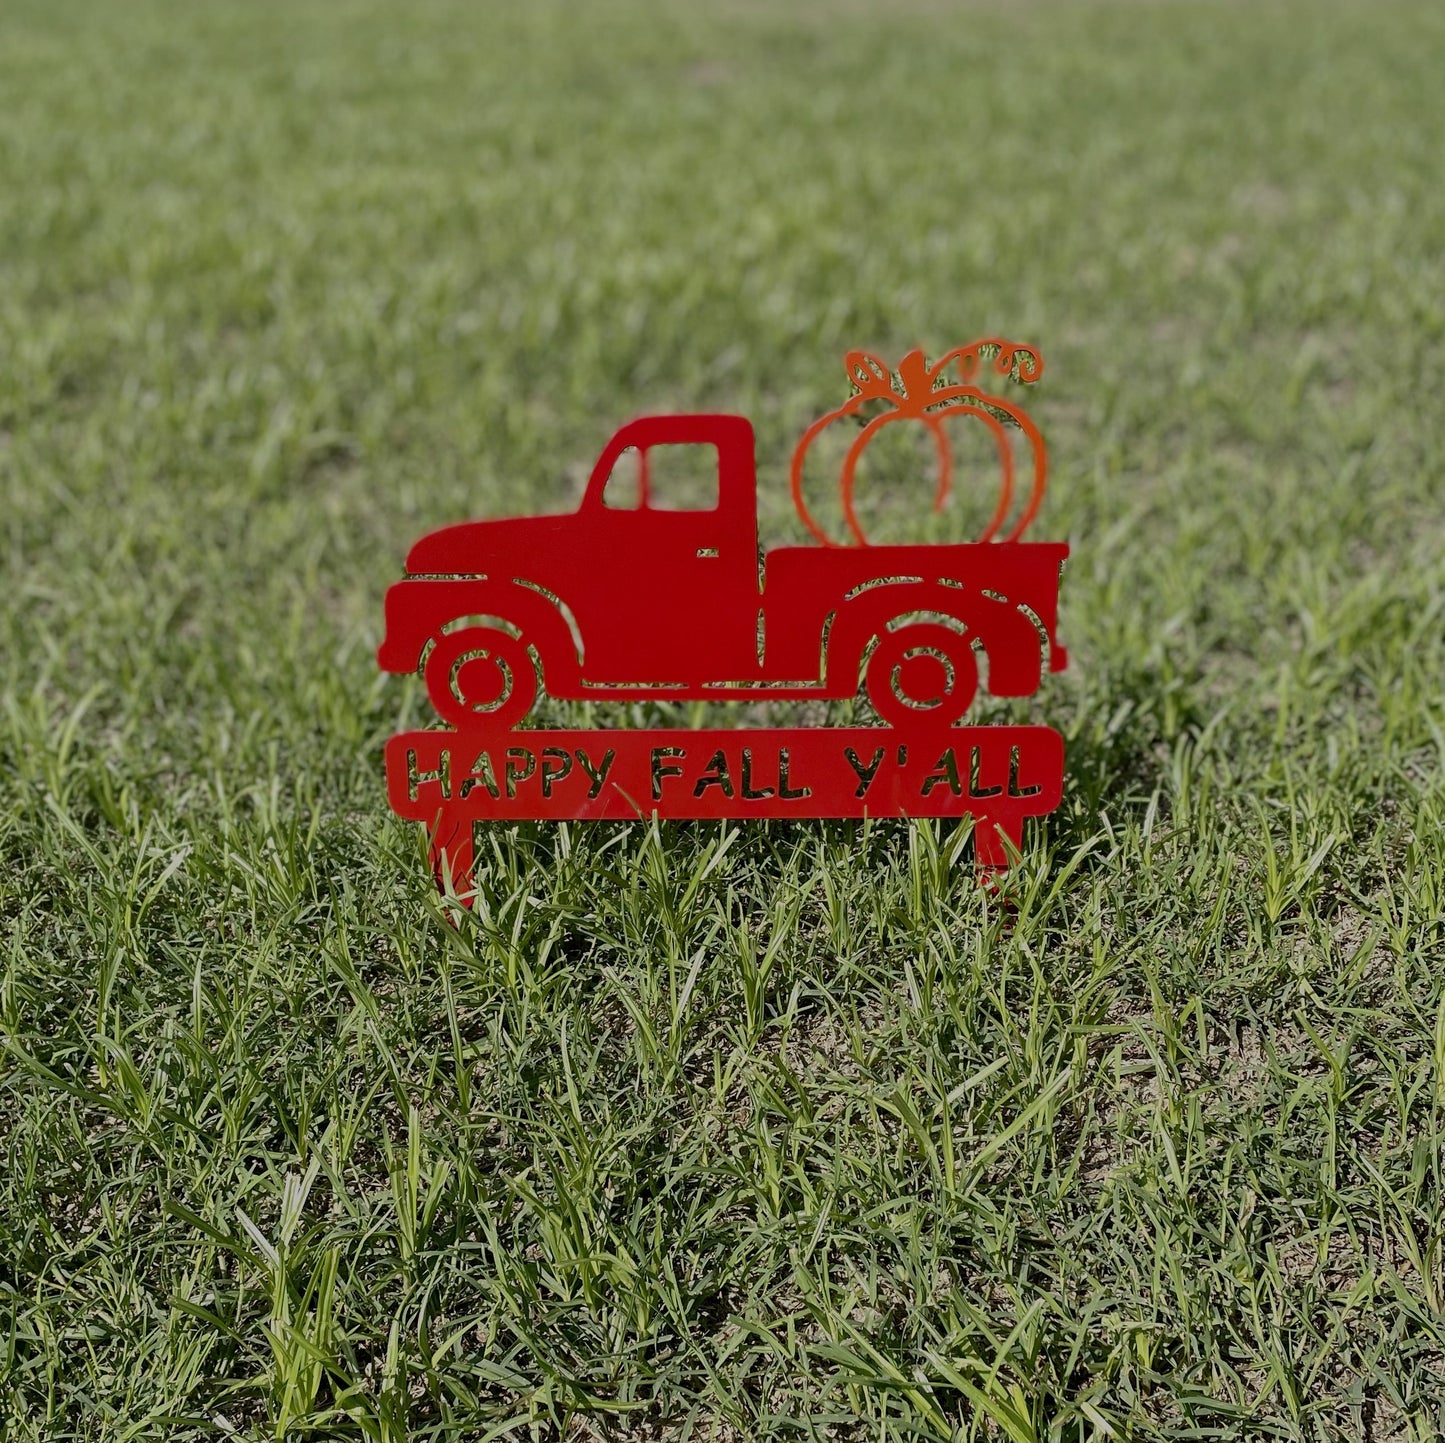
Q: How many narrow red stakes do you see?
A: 2